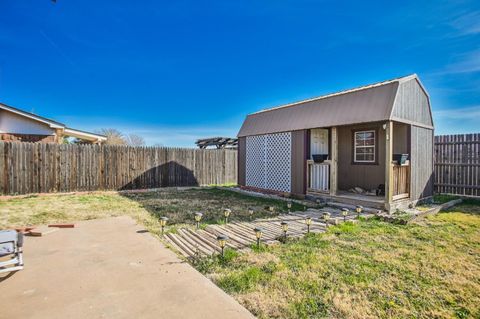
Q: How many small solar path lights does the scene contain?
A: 14